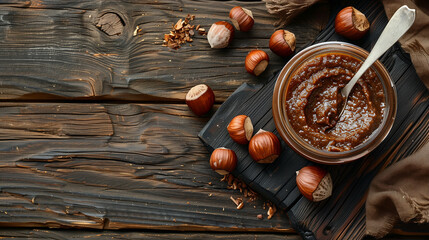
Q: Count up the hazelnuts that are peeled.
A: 1